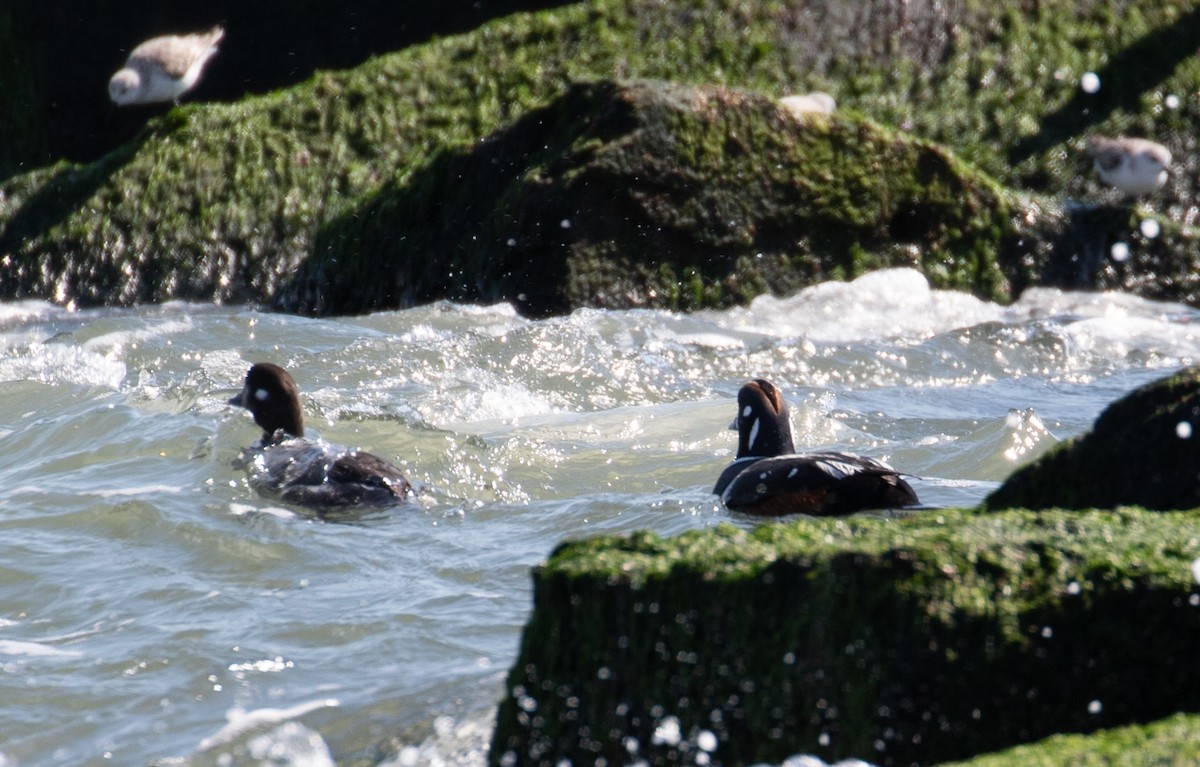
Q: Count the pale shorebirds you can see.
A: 3